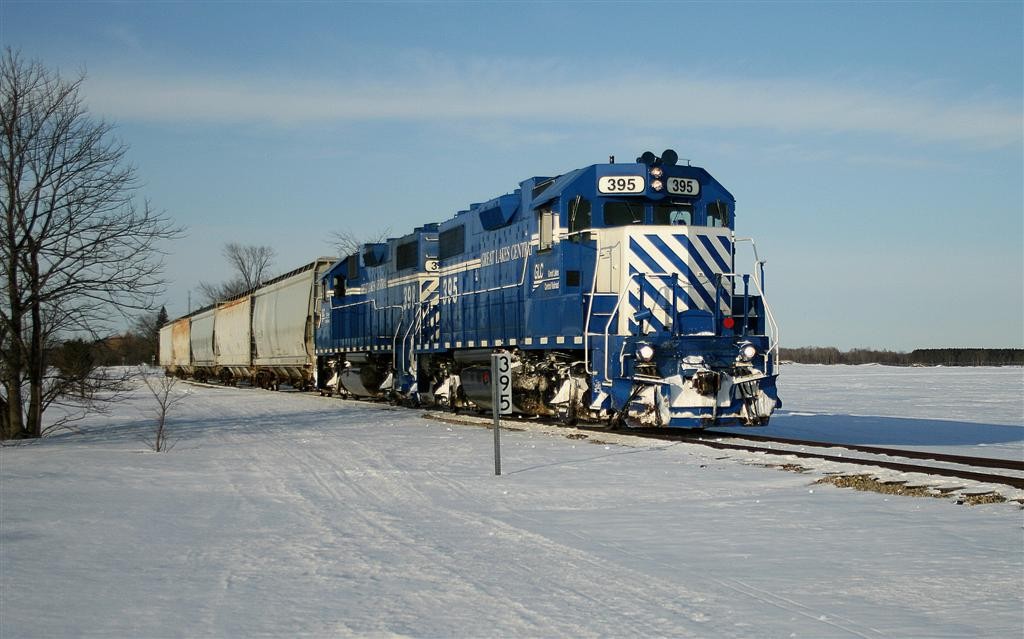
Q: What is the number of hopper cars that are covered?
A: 5